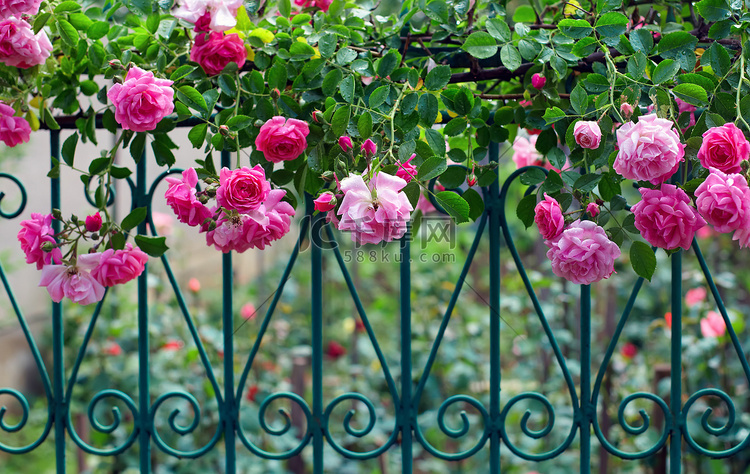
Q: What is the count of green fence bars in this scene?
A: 8